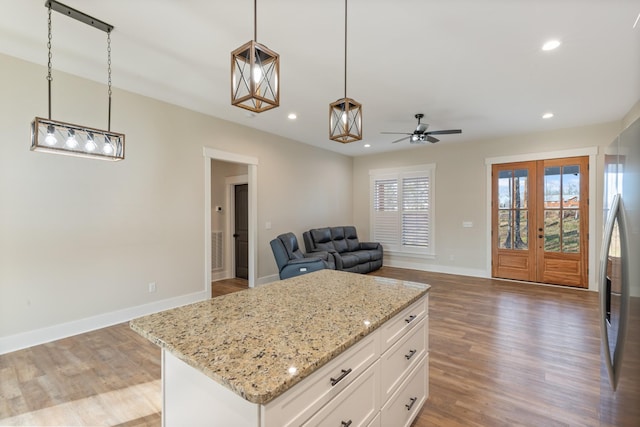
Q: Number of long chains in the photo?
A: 2